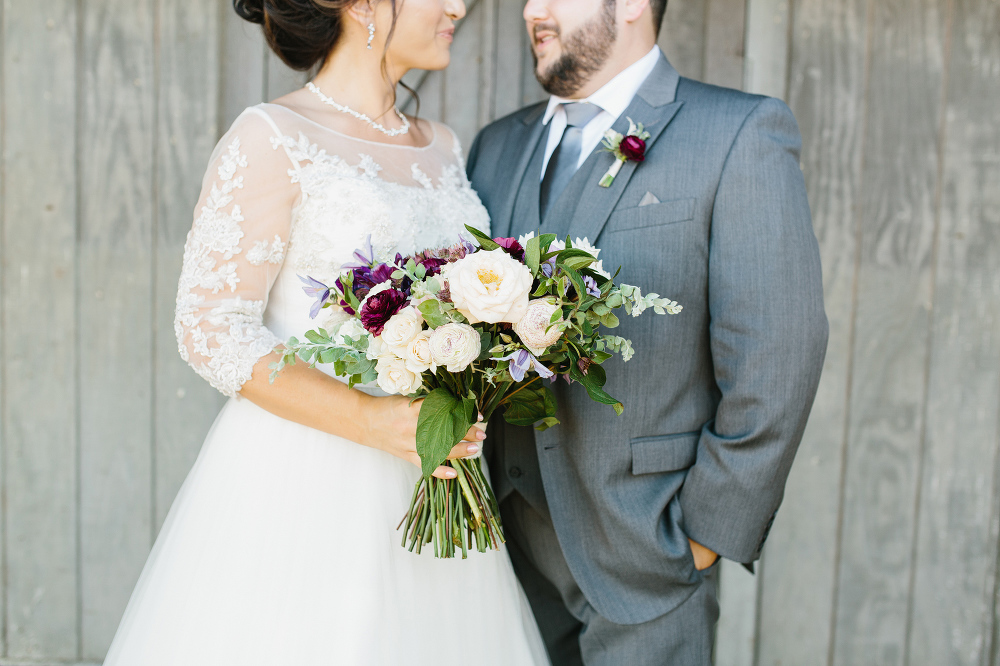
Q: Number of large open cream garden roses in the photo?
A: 1